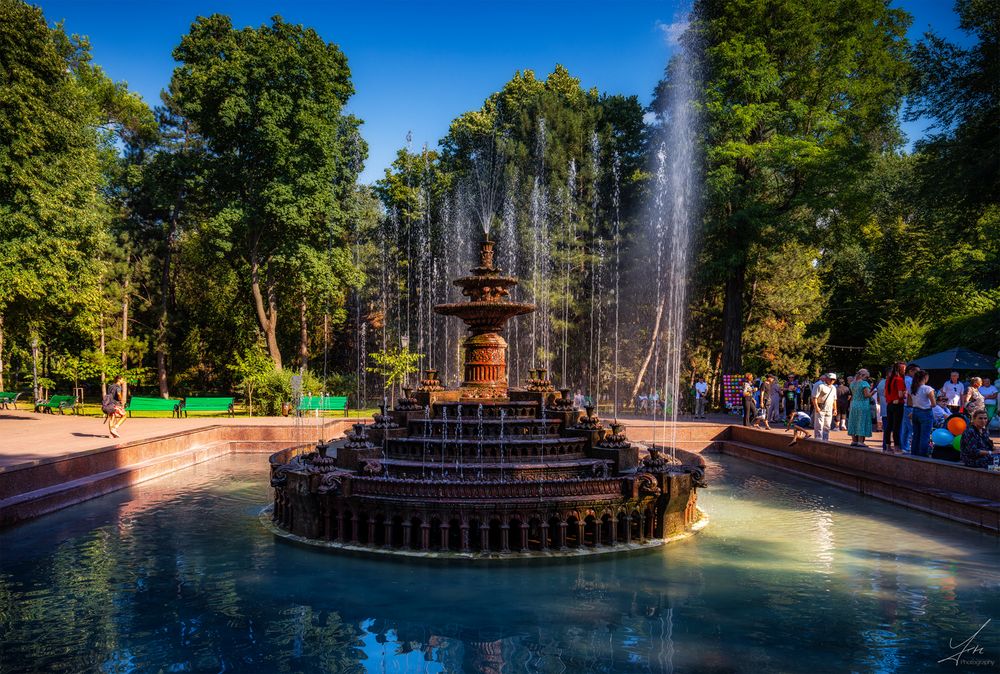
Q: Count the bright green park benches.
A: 5